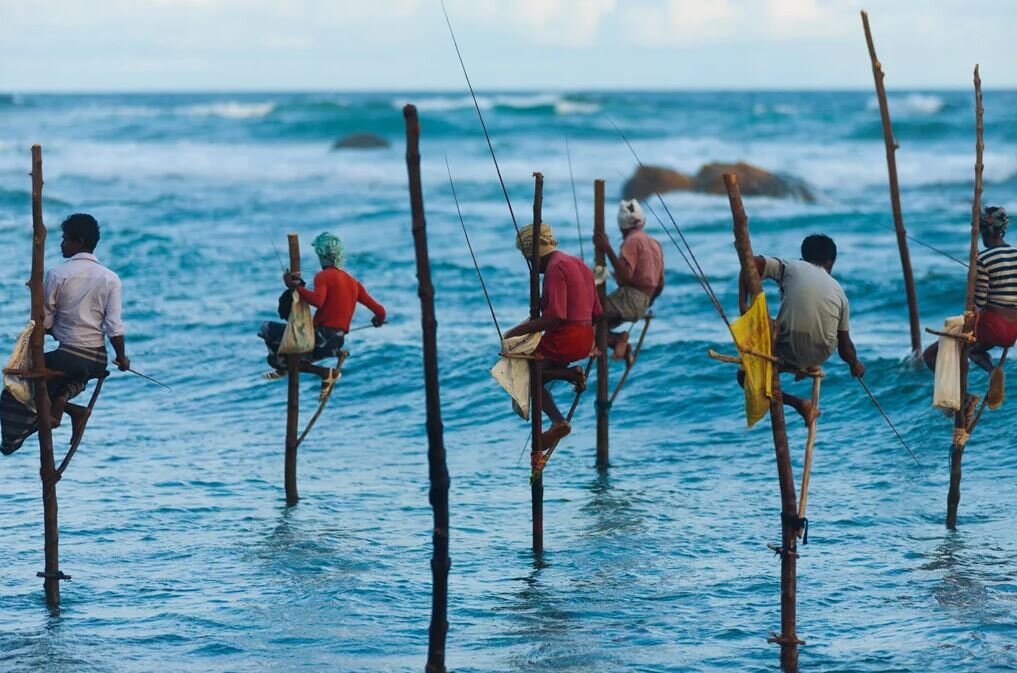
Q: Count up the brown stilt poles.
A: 8